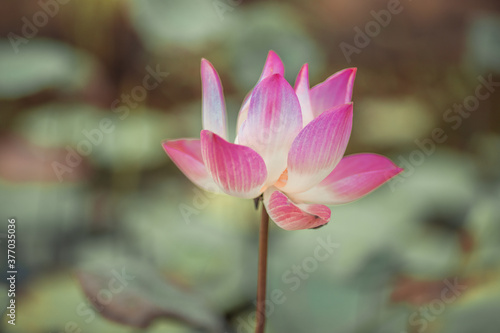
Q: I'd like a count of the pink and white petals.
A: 10